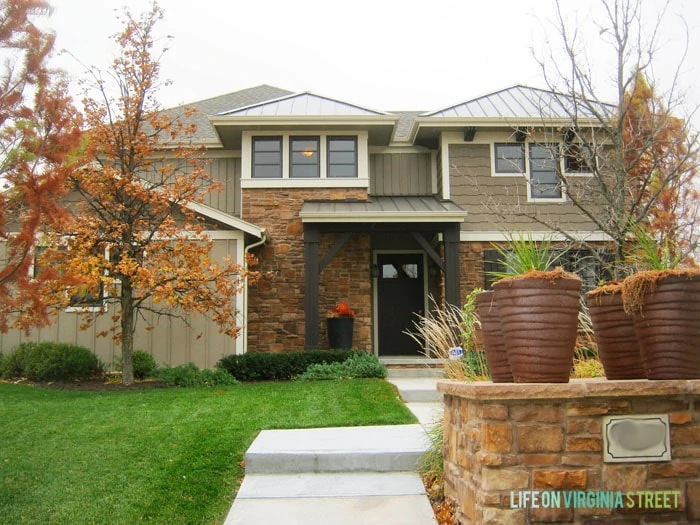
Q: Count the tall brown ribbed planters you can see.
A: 4